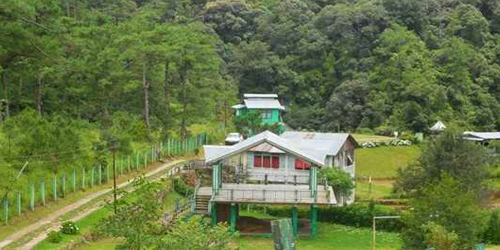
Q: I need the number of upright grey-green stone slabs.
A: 1